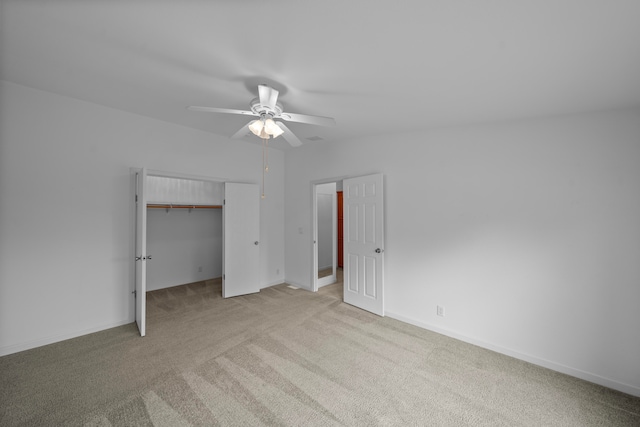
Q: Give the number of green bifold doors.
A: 0